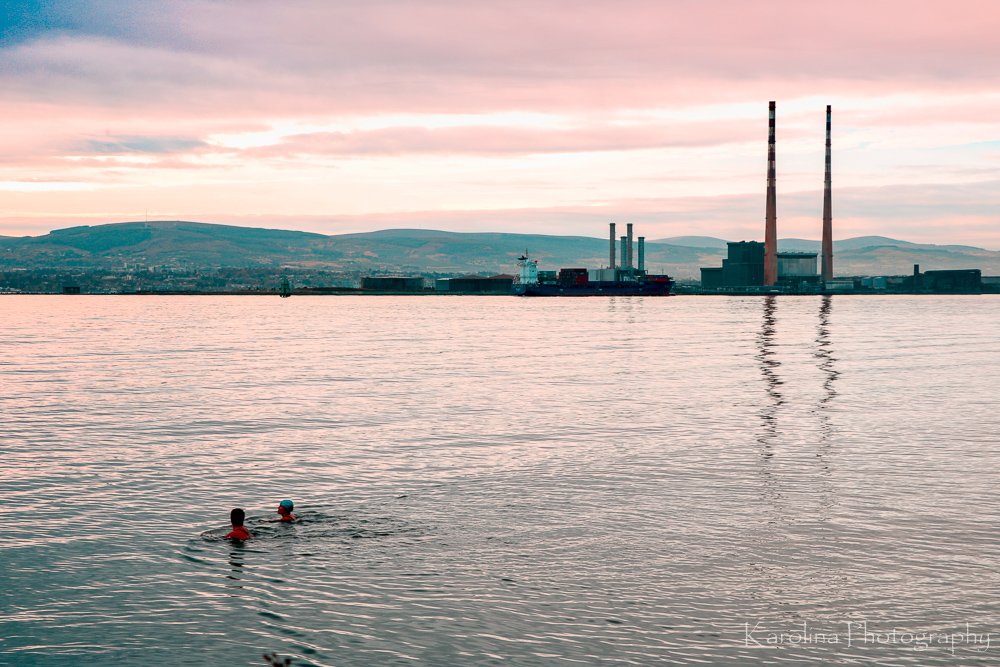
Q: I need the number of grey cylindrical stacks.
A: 4